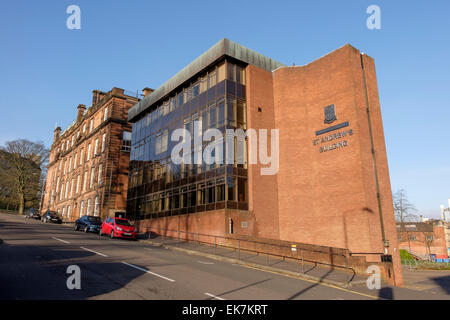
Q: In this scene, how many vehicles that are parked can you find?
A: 4